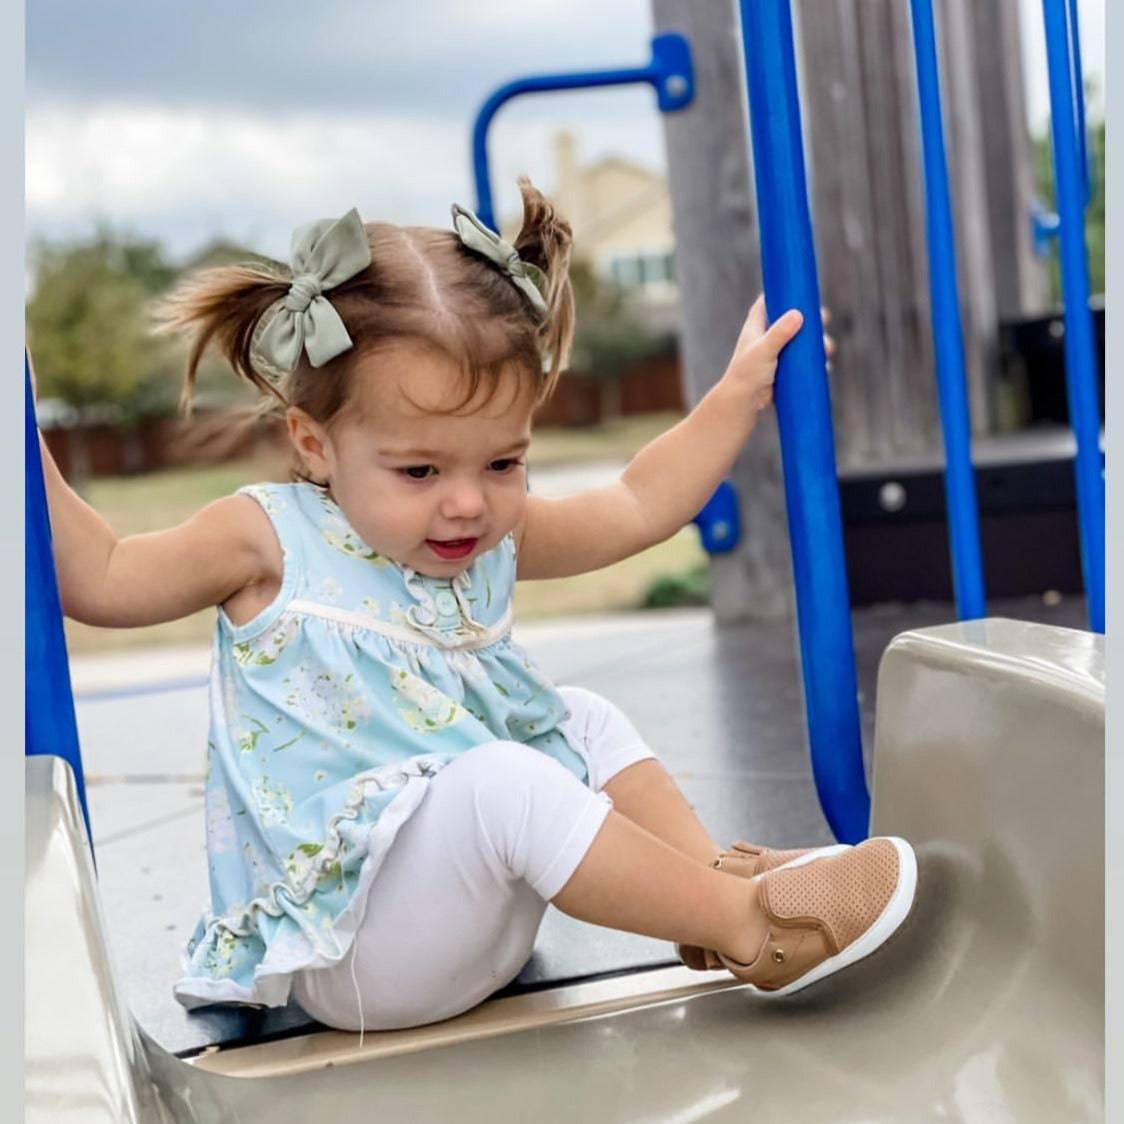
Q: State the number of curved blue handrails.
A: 1